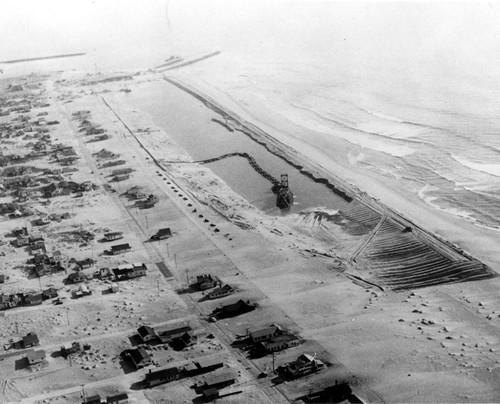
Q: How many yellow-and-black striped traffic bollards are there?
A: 0